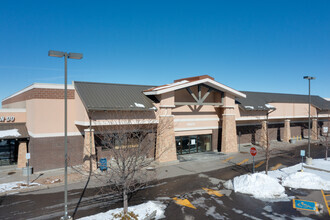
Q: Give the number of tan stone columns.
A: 7